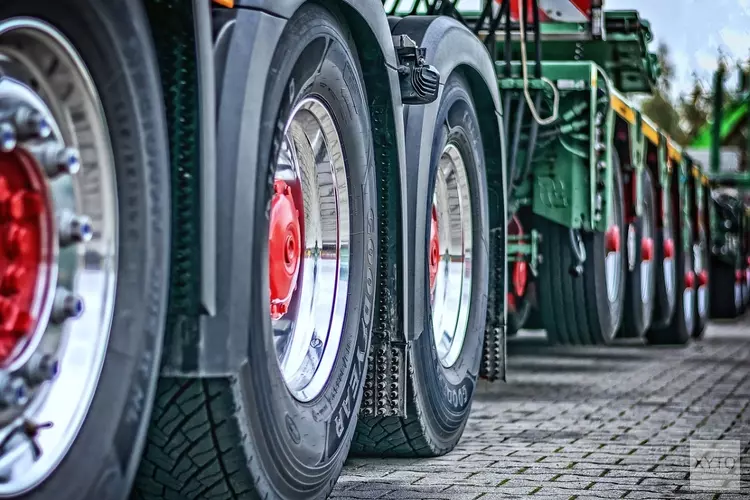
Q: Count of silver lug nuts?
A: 7